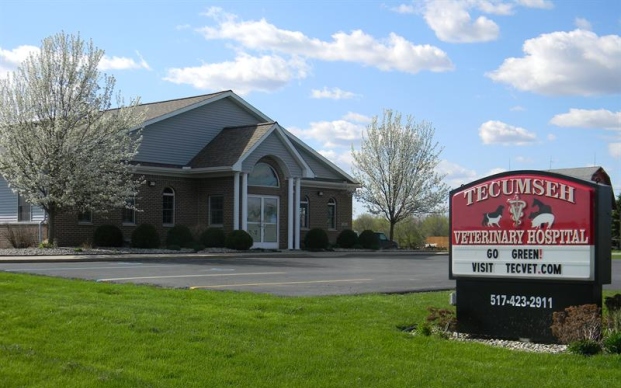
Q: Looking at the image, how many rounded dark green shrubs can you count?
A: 8